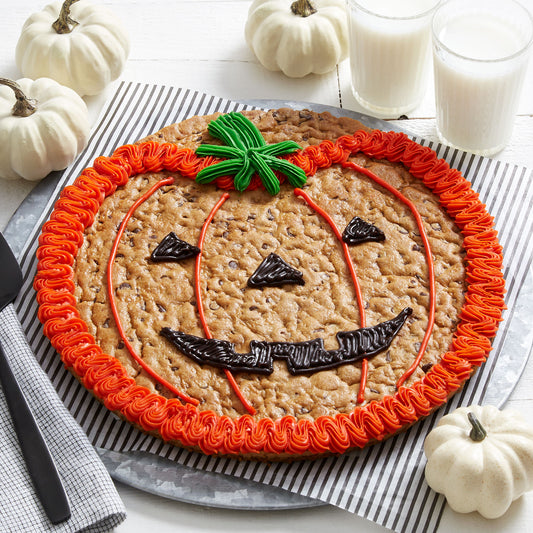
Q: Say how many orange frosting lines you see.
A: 4